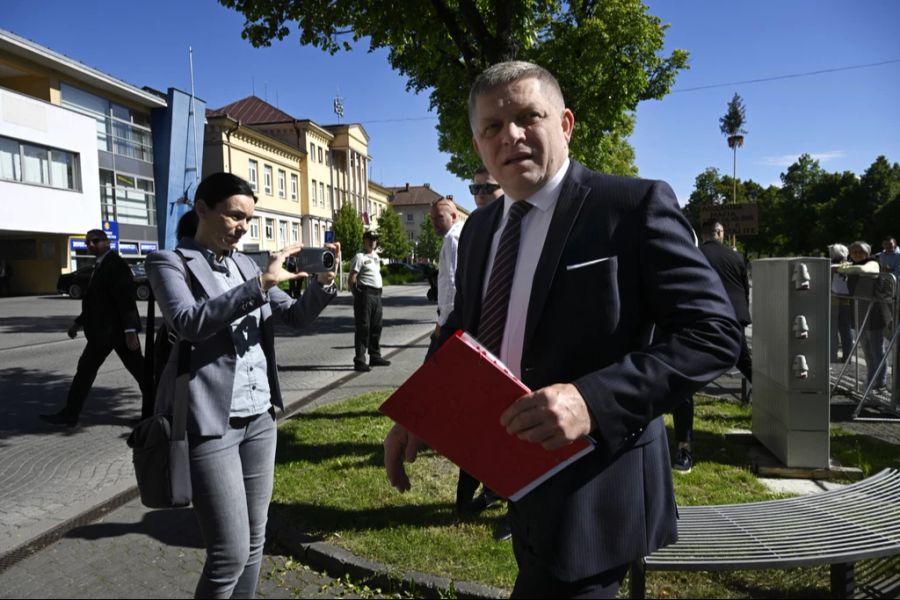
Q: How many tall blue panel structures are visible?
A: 1